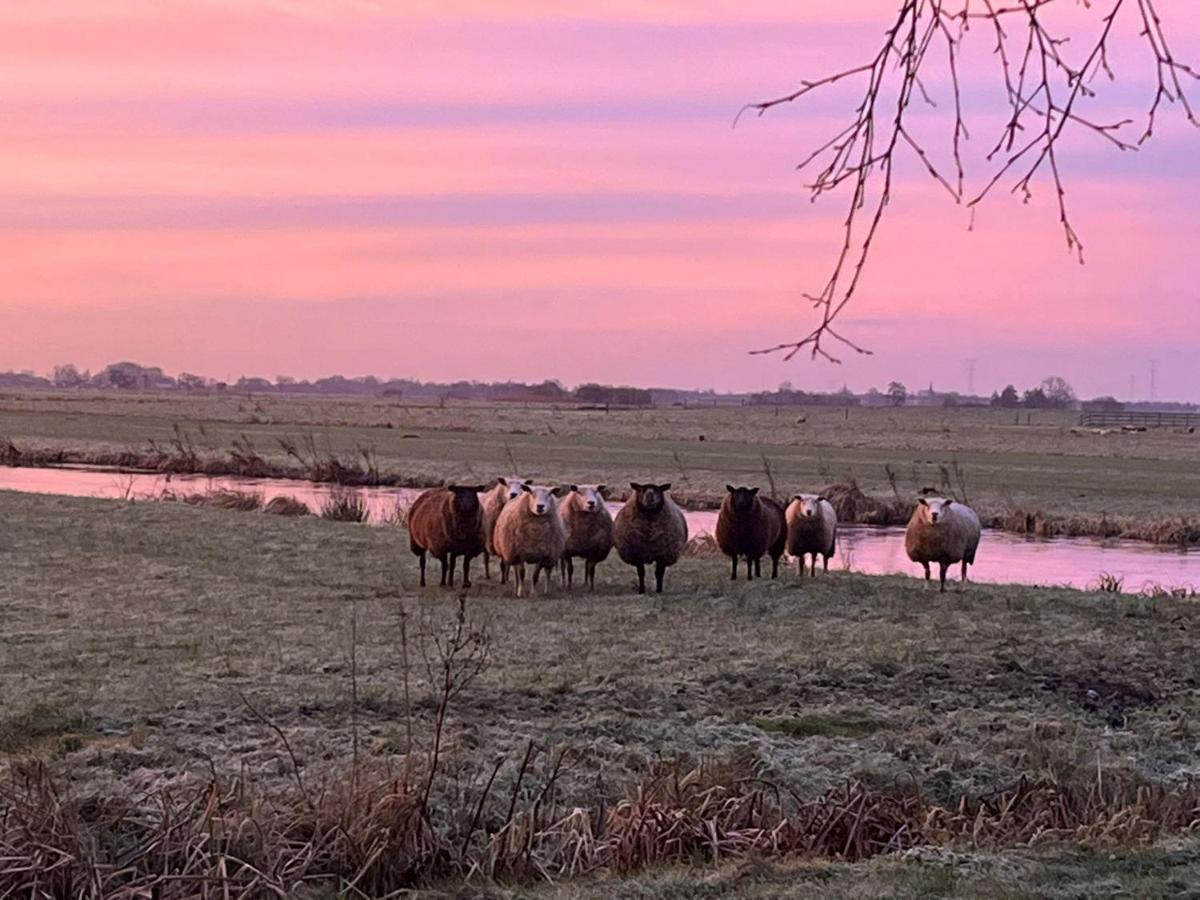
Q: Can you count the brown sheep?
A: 3